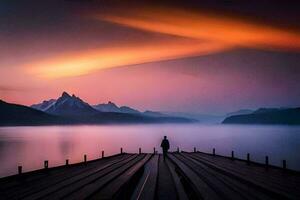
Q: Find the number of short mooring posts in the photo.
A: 15